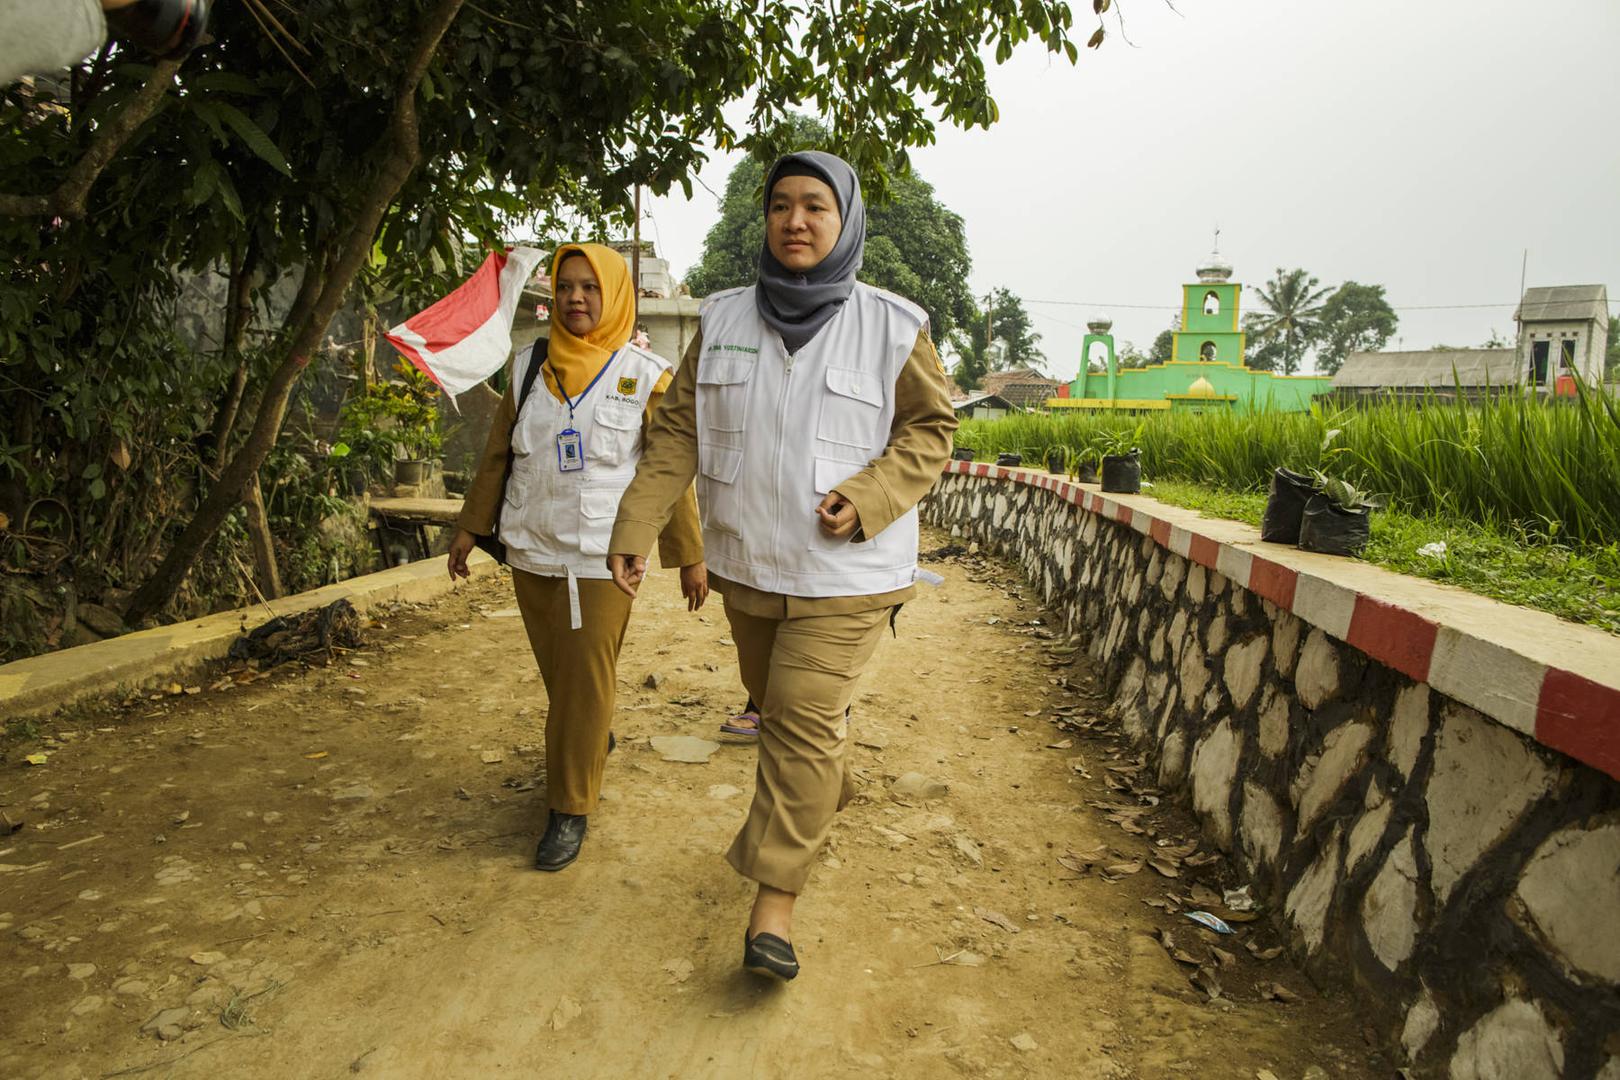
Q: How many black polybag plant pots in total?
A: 7